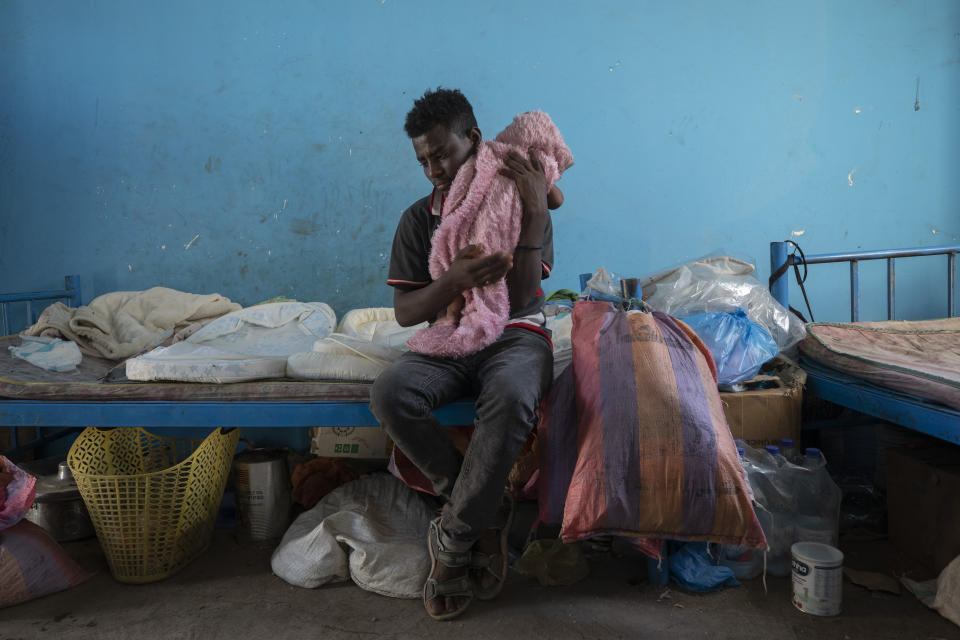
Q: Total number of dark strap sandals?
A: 2